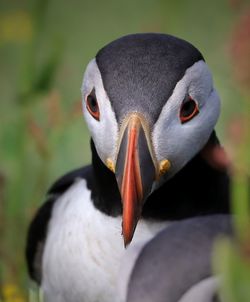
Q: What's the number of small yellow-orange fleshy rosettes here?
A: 2